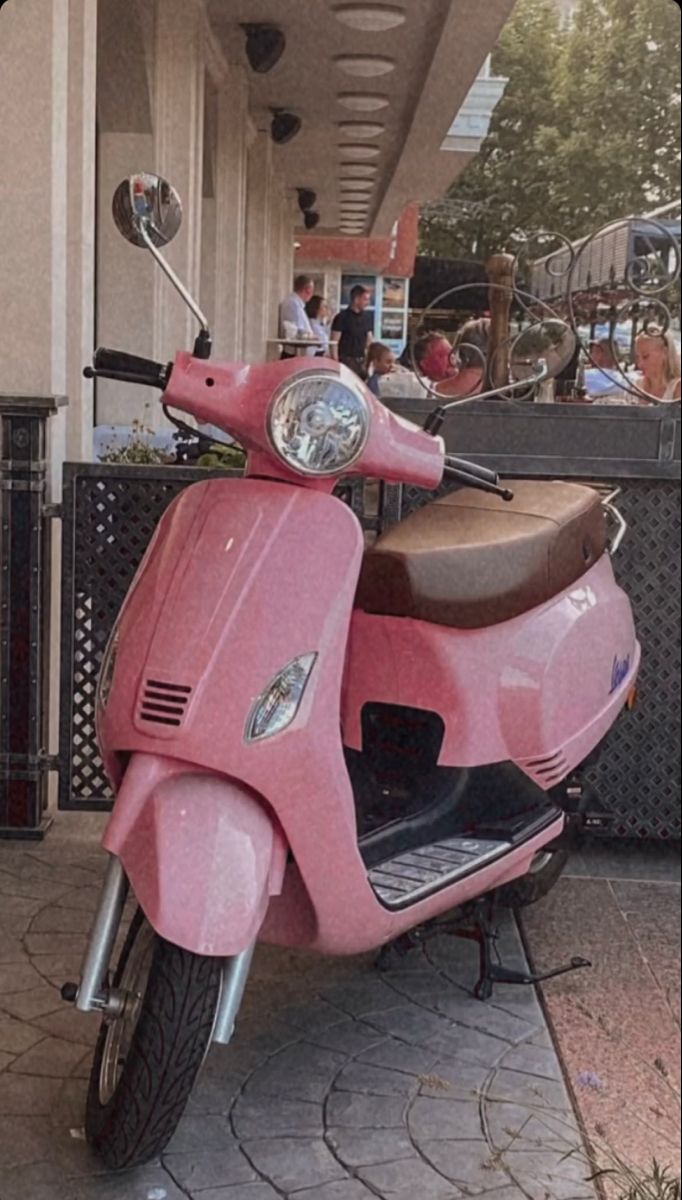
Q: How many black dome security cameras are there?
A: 4